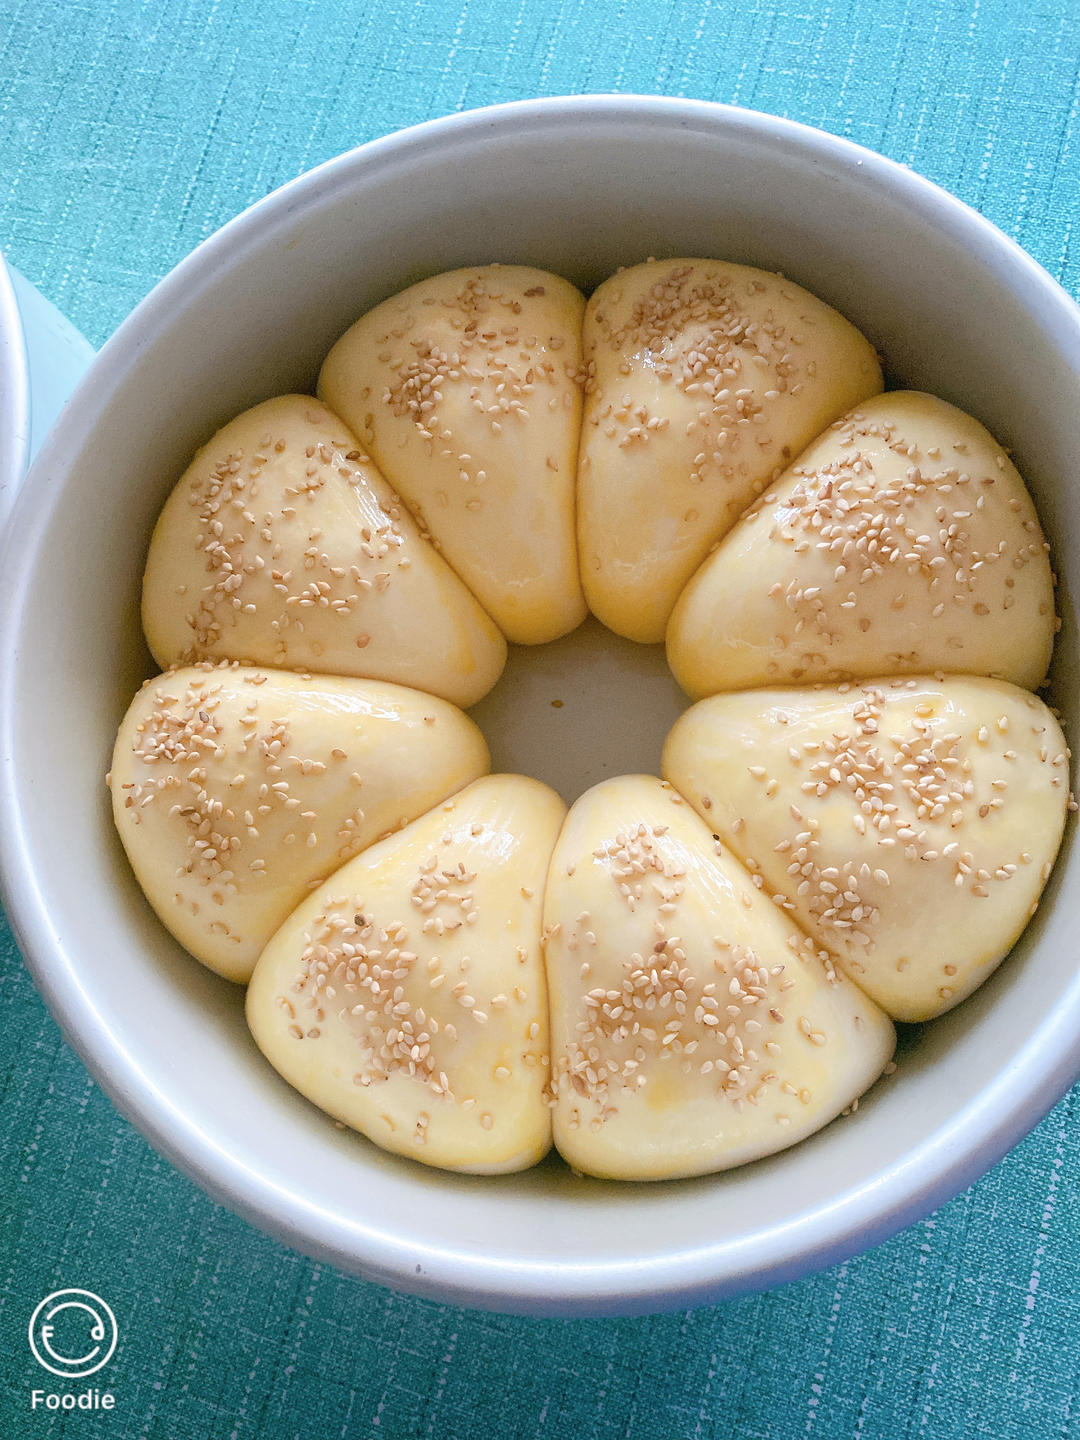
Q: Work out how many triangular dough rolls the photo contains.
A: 8